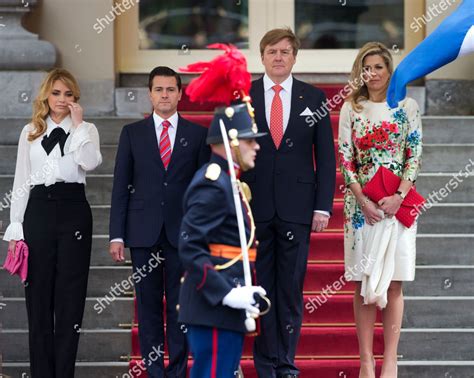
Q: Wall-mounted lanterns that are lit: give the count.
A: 0